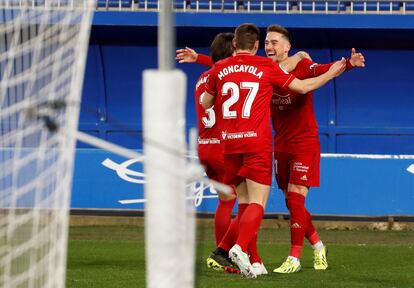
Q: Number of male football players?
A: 3